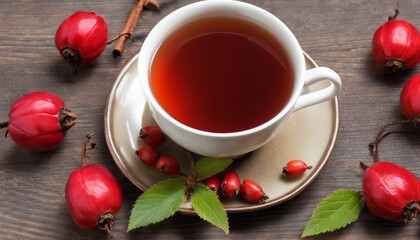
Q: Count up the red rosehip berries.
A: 13